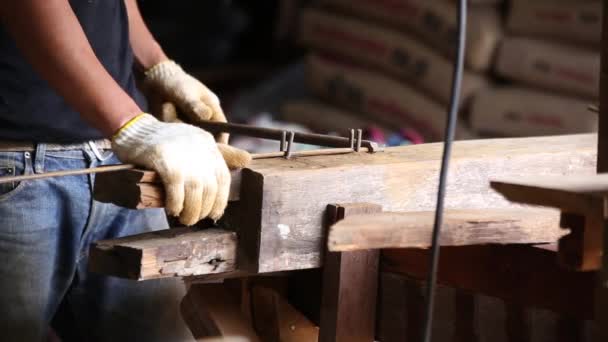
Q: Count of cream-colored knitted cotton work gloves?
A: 2